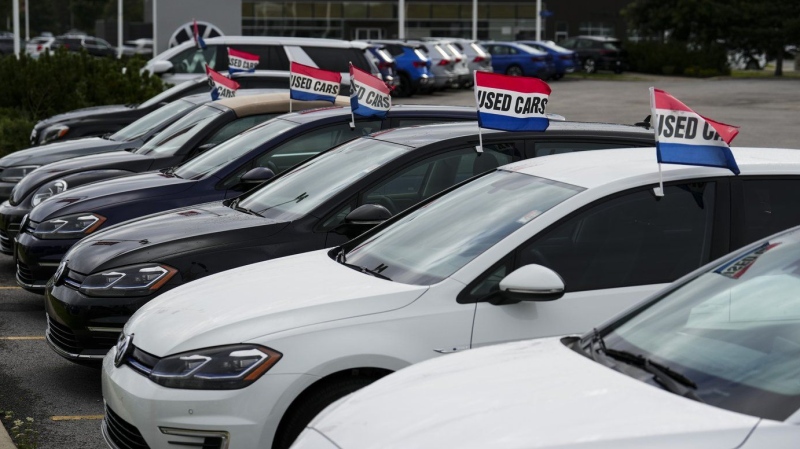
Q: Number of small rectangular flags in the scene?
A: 7